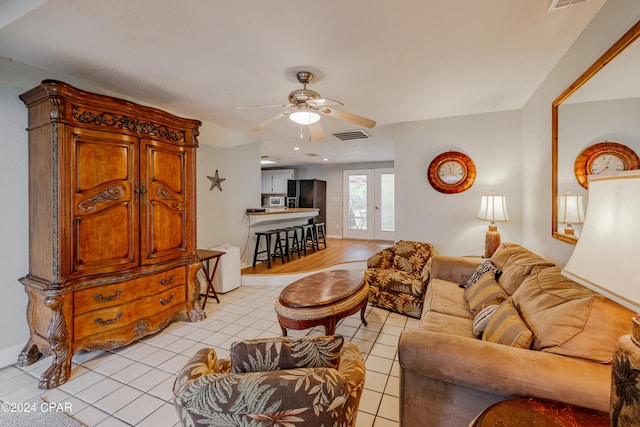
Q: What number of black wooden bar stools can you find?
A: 4